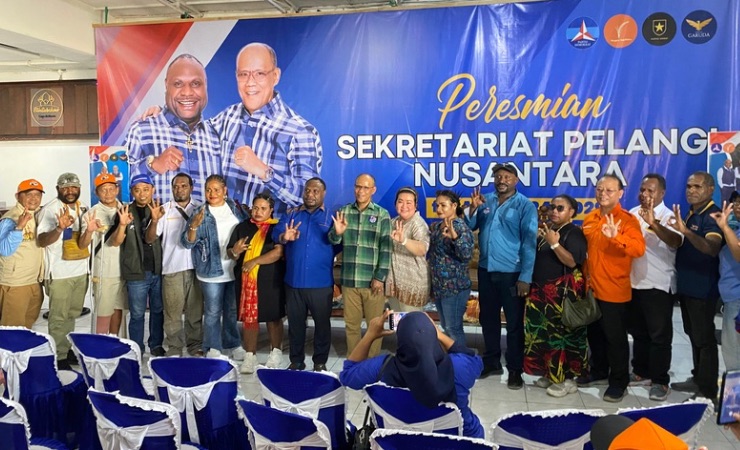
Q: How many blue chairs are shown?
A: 11